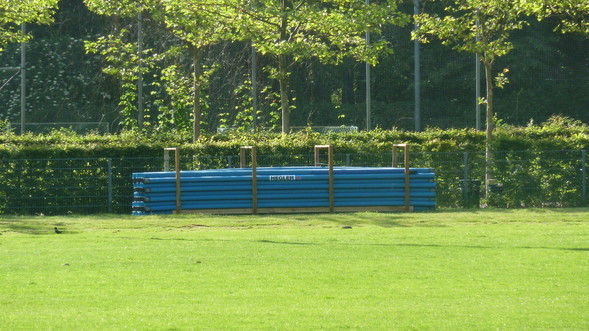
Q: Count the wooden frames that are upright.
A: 4